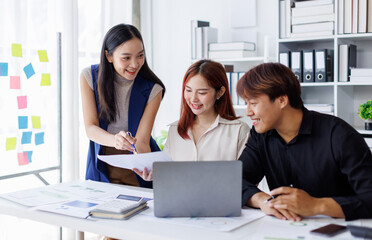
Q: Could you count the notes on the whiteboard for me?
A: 14